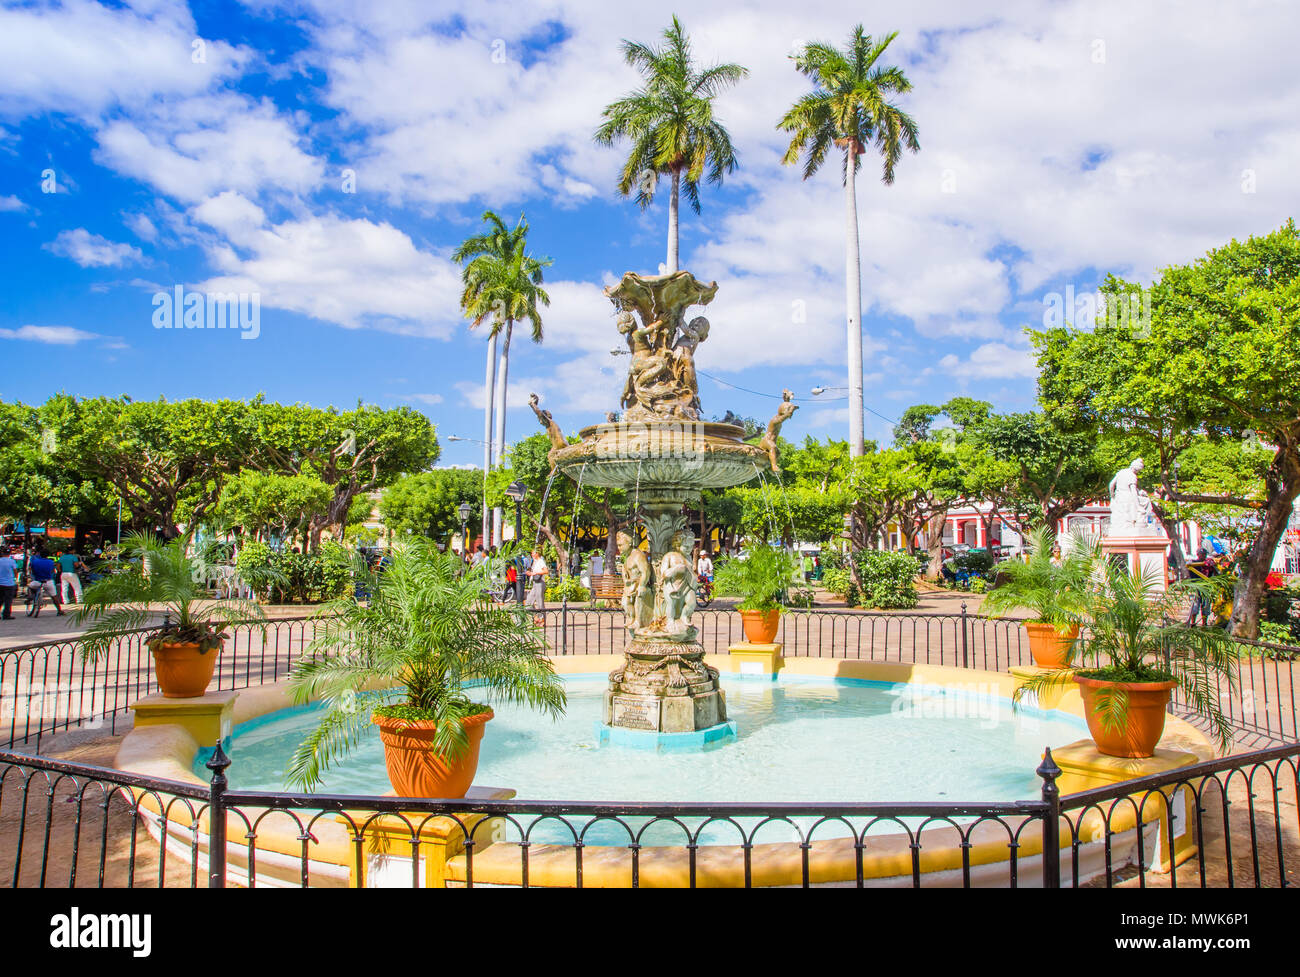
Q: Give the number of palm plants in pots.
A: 5